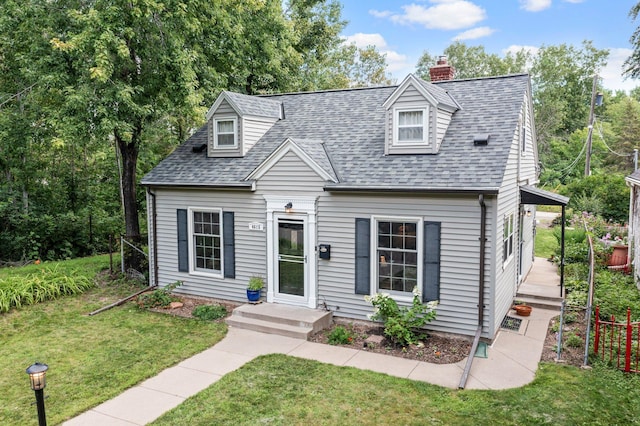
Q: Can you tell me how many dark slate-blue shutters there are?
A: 4